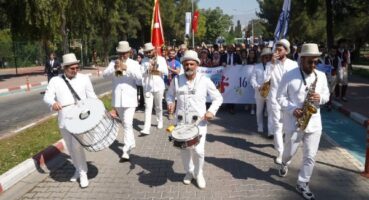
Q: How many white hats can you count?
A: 7